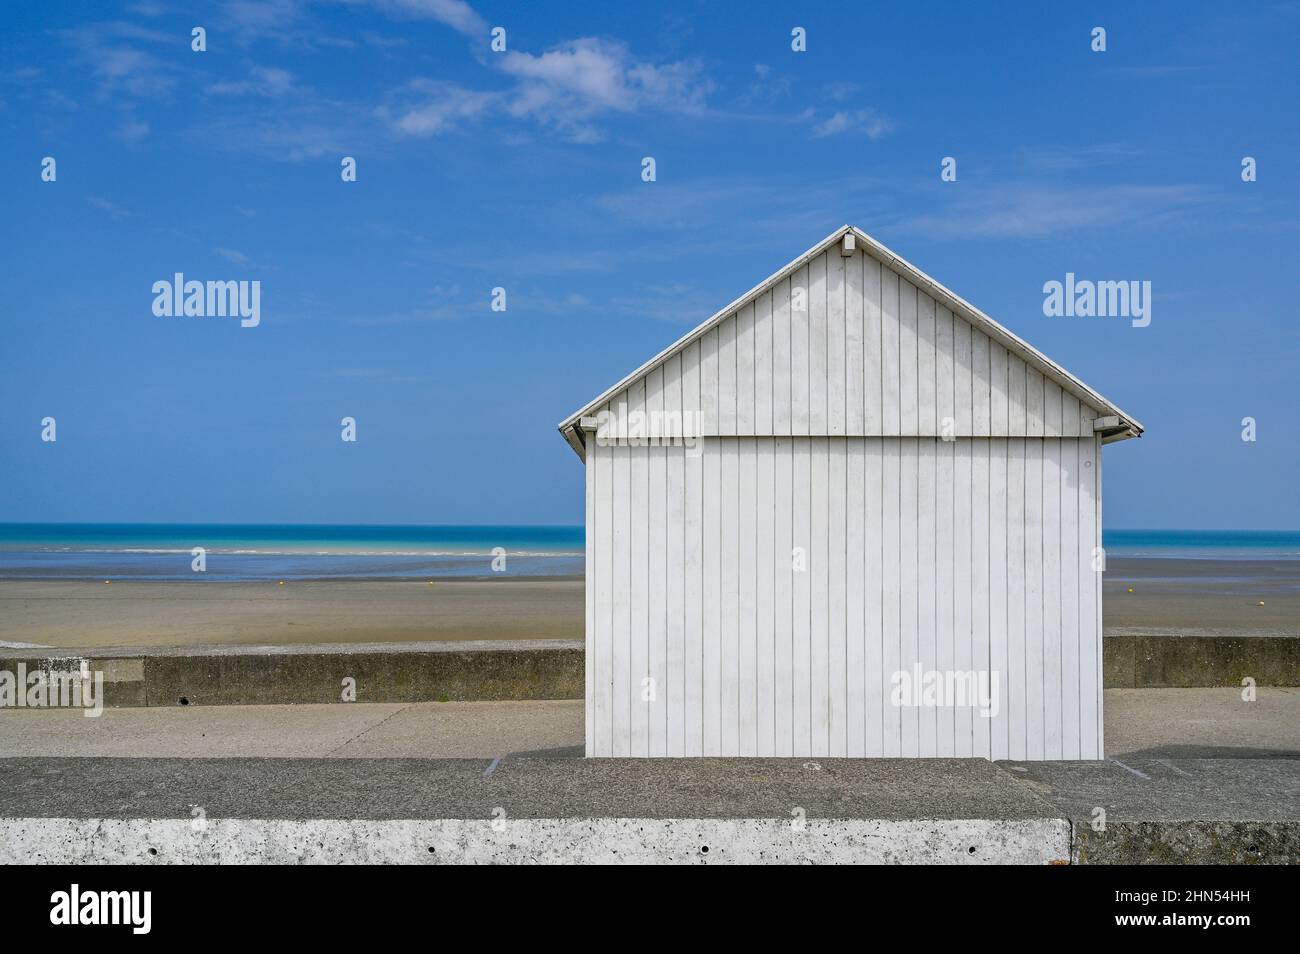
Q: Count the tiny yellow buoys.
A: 5